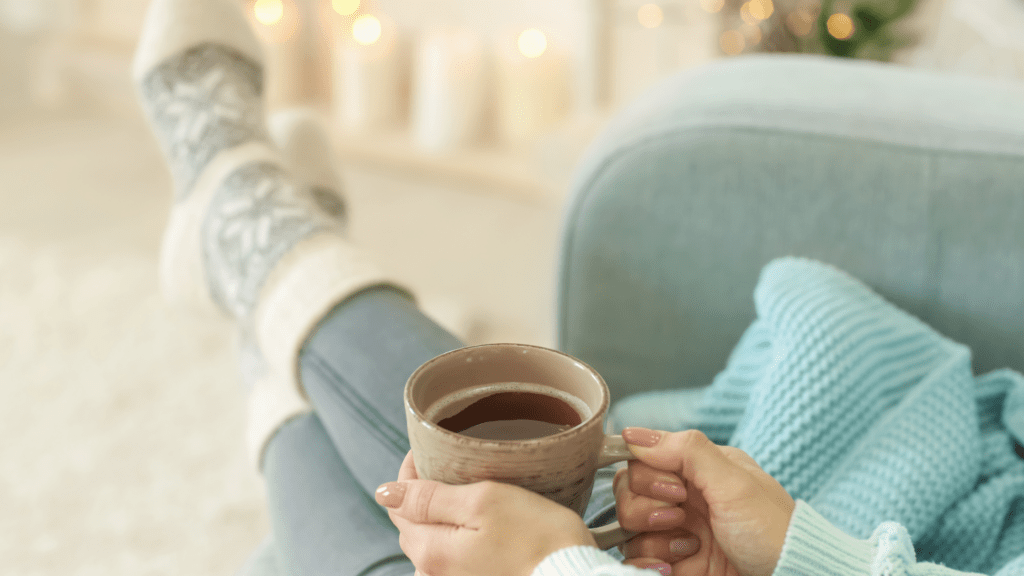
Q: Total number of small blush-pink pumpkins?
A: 0